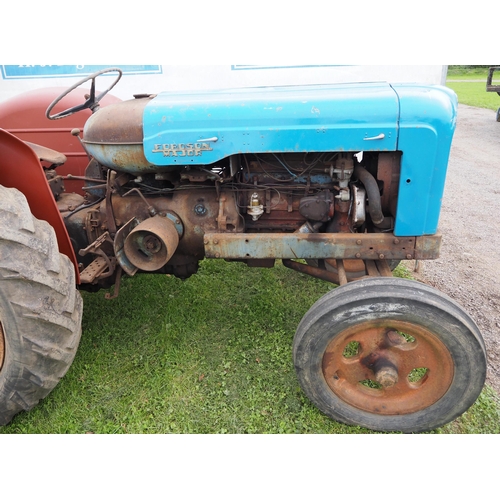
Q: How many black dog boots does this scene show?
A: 0